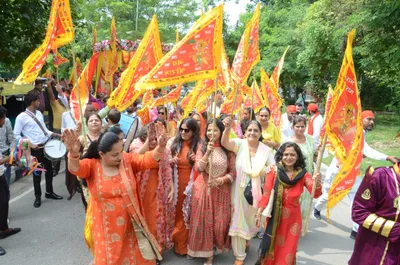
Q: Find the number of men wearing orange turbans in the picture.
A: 3